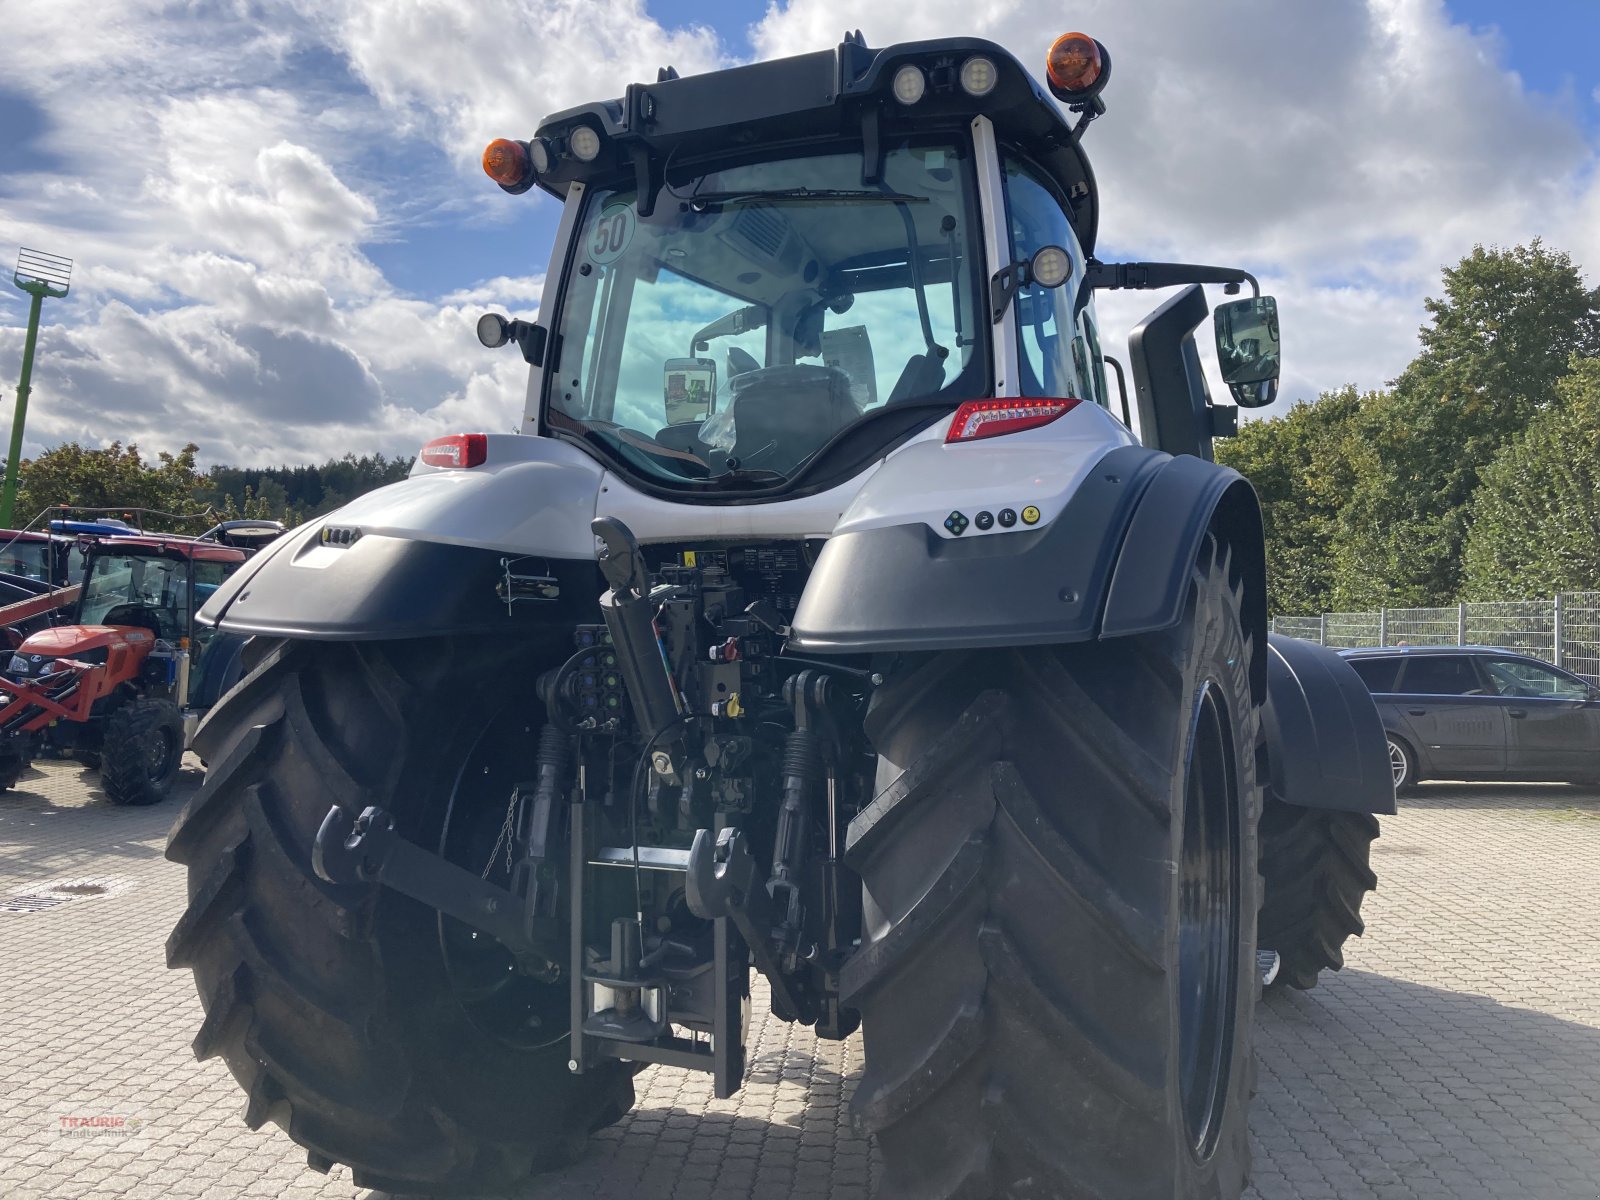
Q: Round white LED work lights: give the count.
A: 6